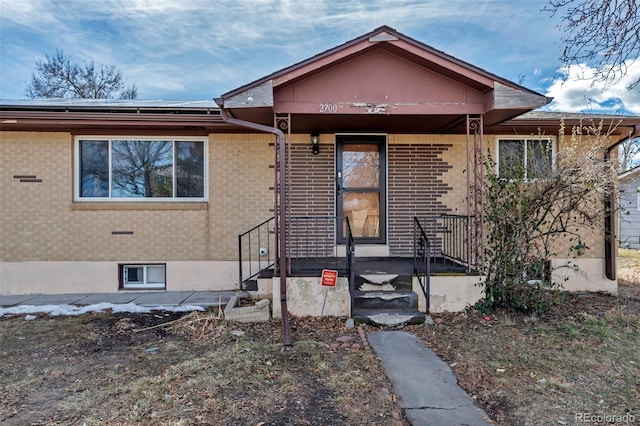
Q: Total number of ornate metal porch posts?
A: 2